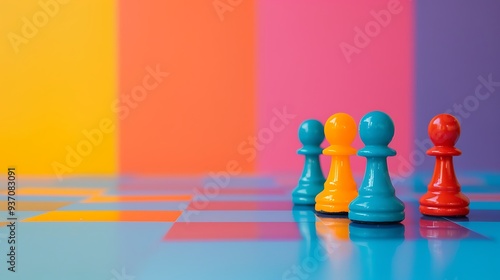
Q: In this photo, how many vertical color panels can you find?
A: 4